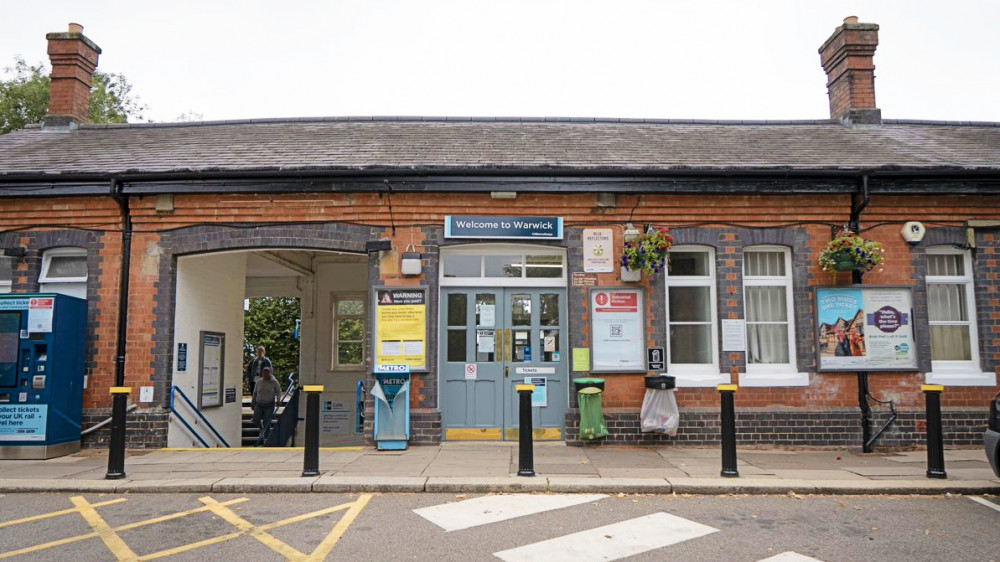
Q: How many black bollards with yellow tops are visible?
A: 5